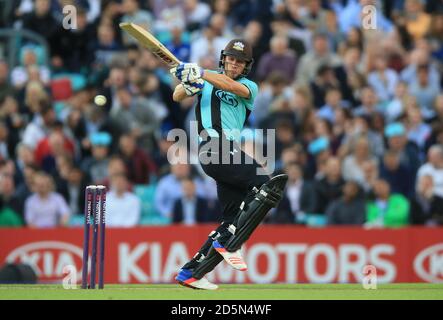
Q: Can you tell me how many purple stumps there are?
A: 3